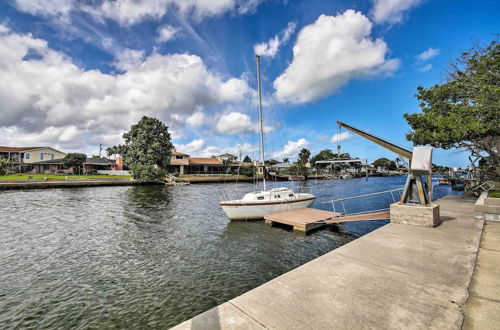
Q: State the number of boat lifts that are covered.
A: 1